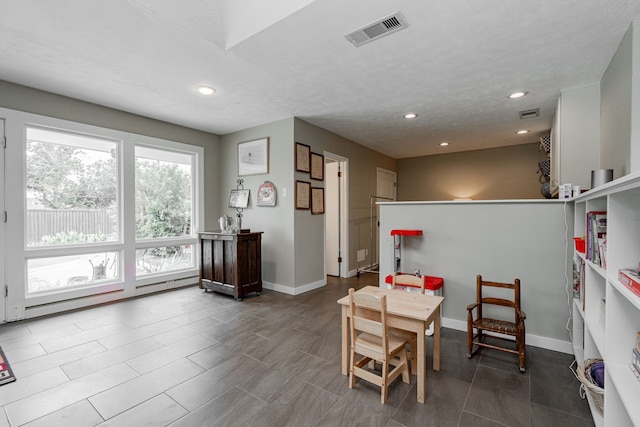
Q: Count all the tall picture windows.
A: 2